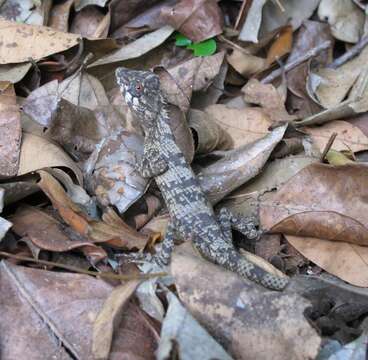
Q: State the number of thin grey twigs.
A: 2